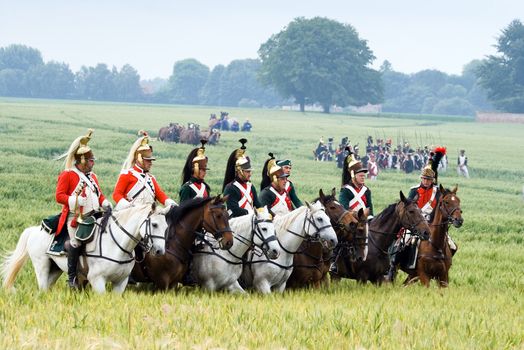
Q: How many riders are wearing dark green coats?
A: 6